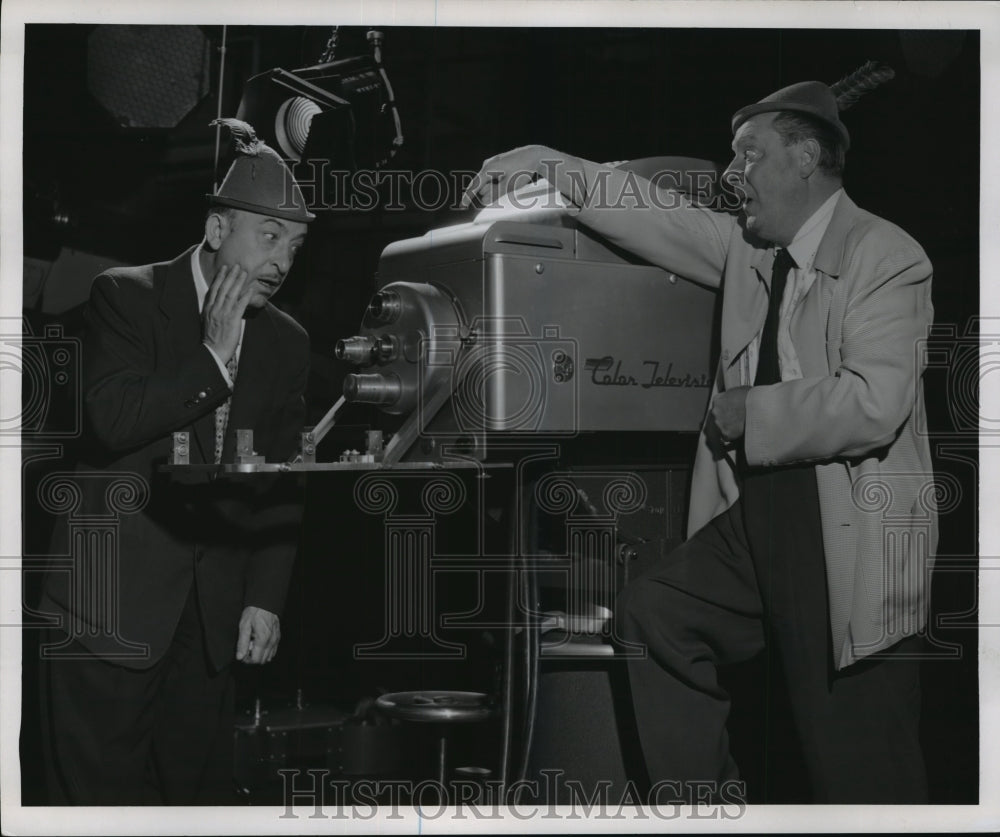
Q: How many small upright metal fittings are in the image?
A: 4